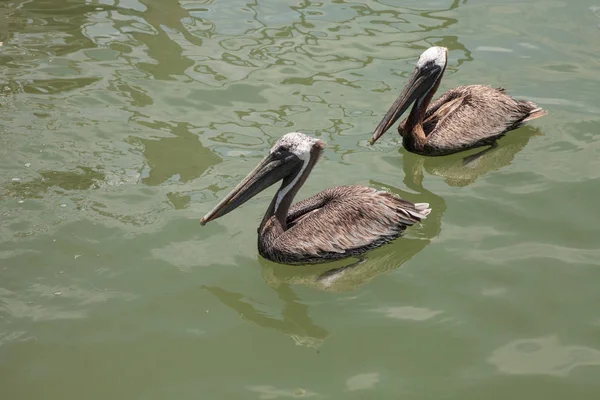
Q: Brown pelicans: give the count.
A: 2